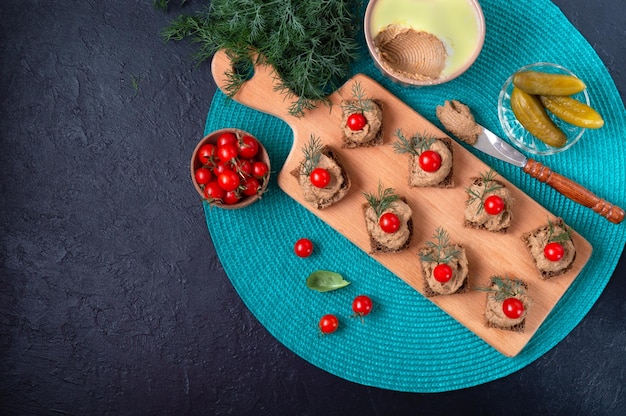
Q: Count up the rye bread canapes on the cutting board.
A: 8